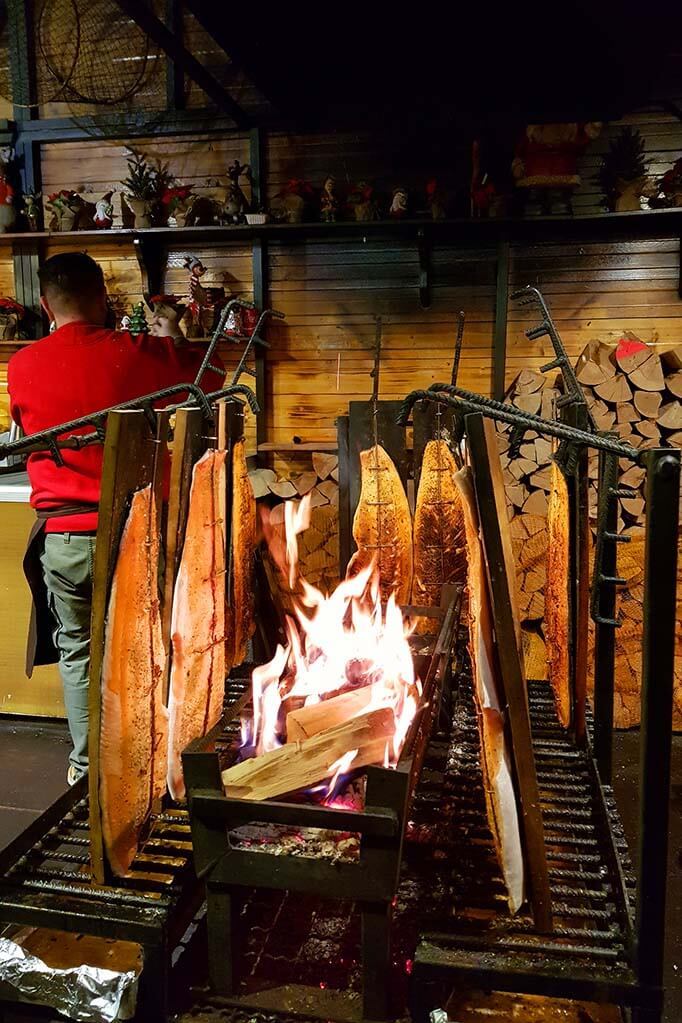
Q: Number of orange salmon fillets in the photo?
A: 7